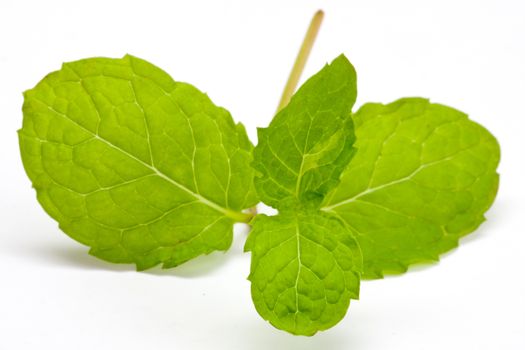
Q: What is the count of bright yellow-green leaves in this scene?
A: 4